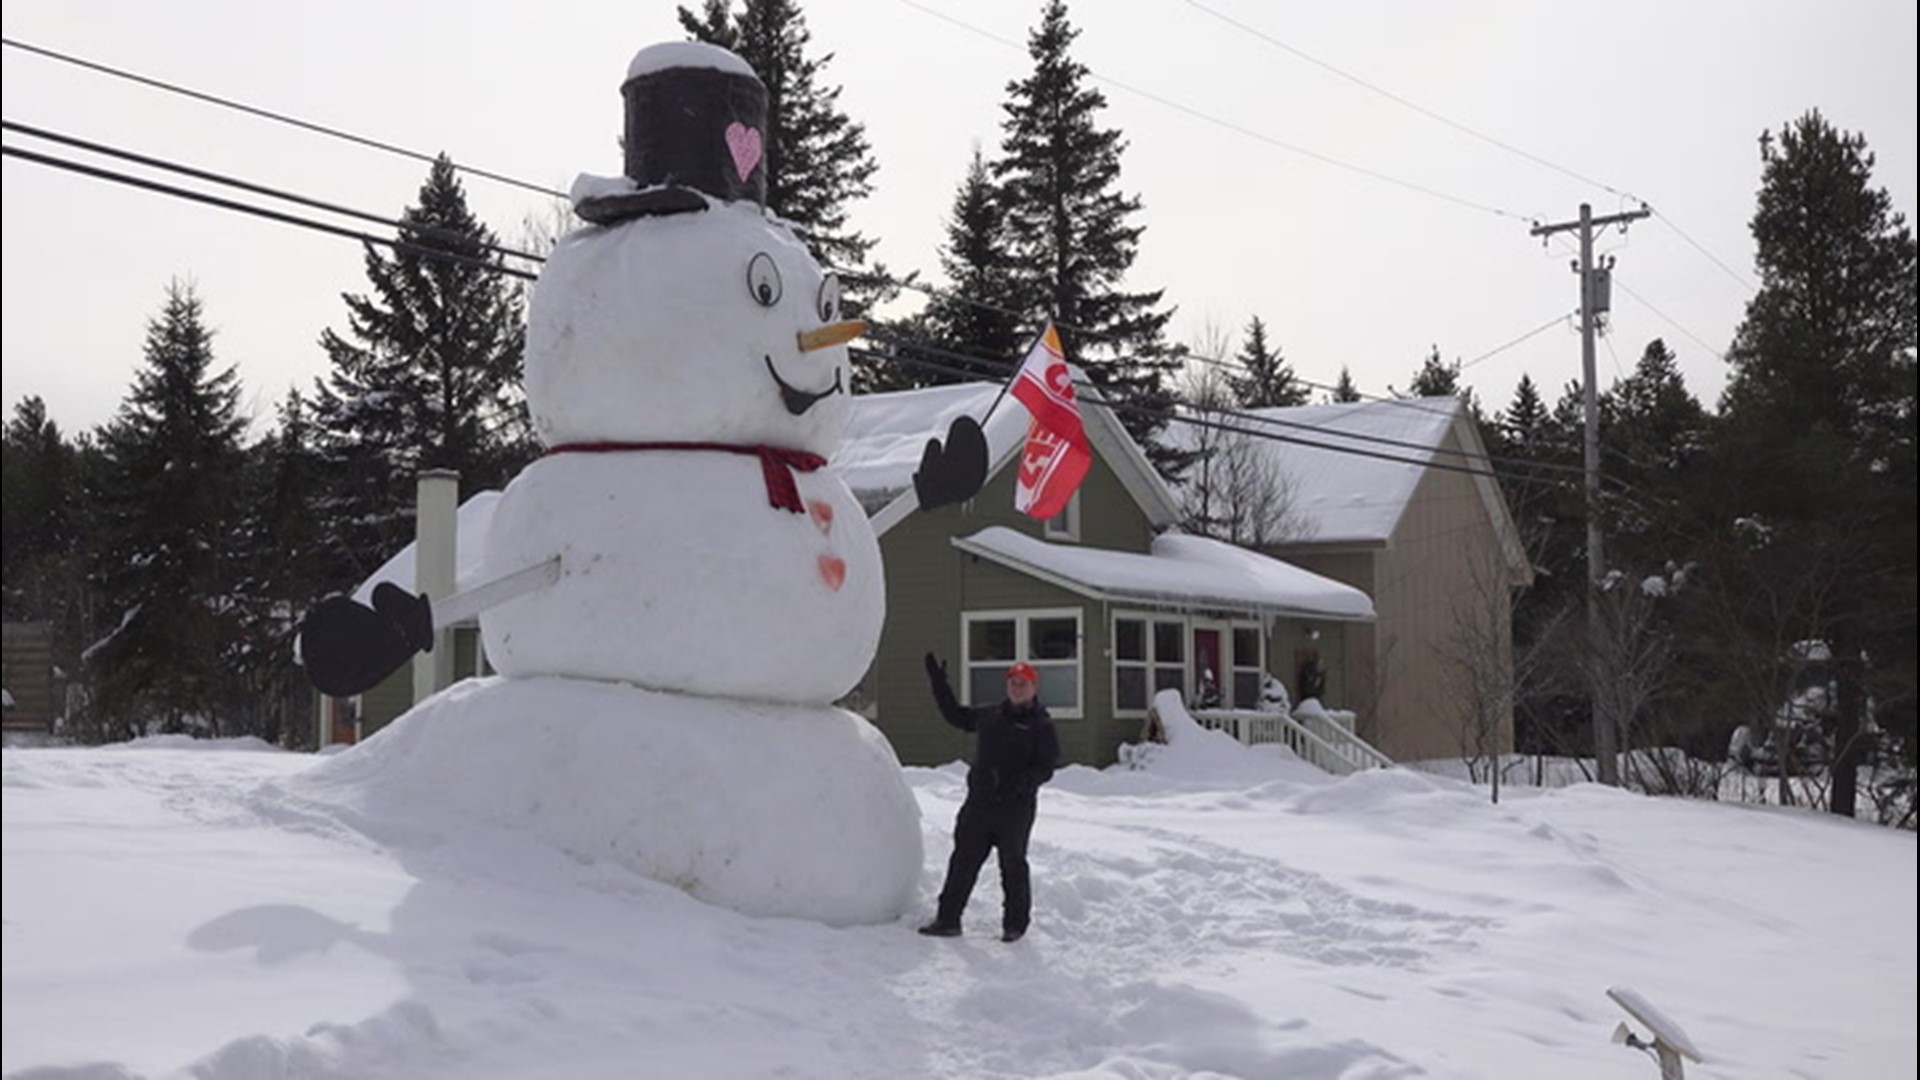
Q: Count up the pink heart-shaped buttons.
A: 2